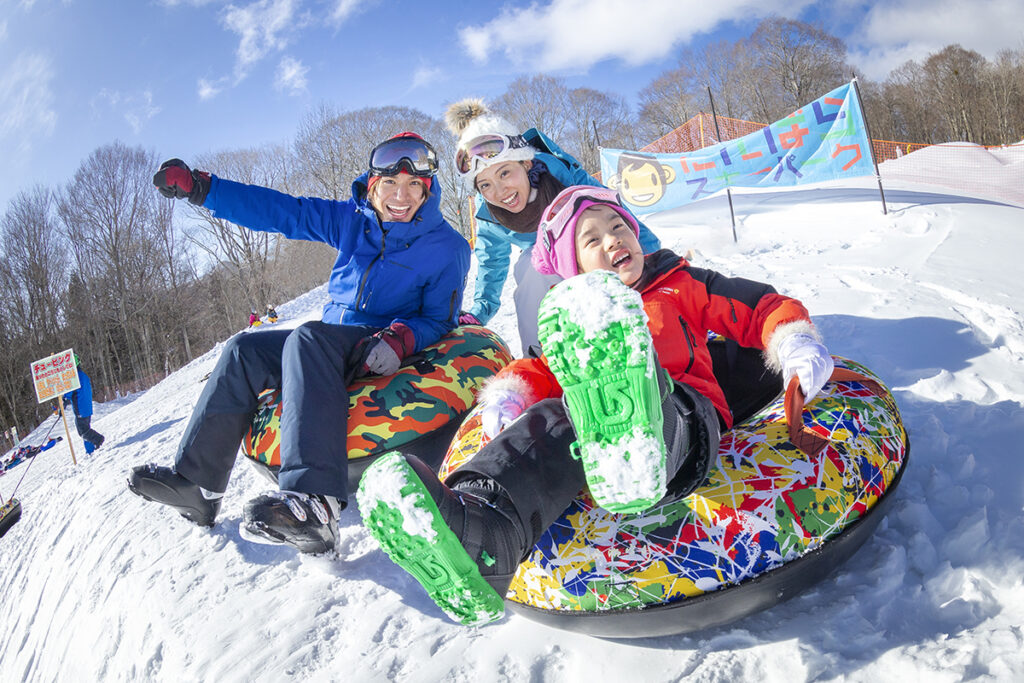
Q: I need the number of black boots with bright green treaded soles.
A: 2